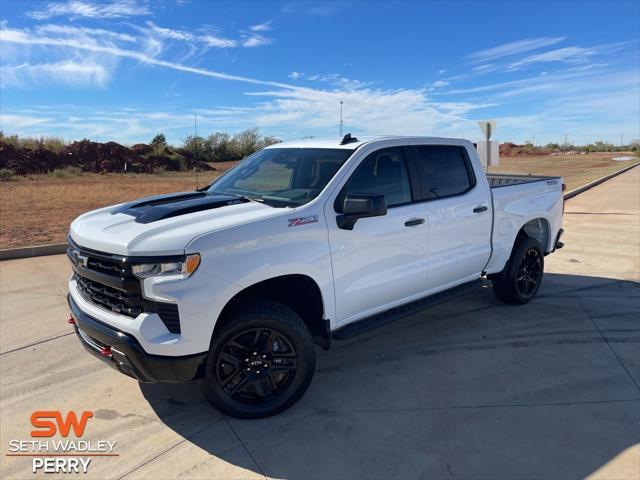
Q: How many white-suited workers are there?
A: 0